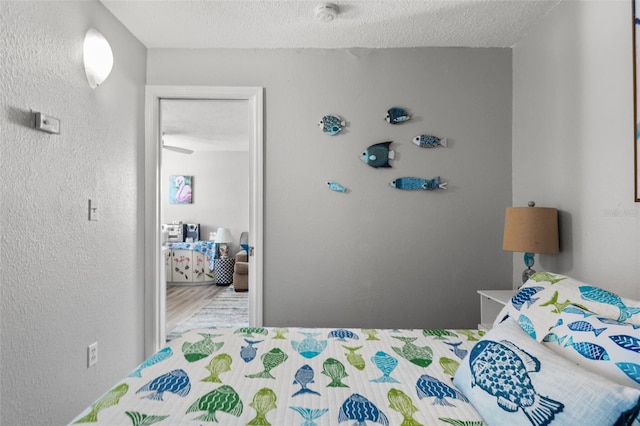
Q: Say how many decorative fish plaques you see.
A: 6